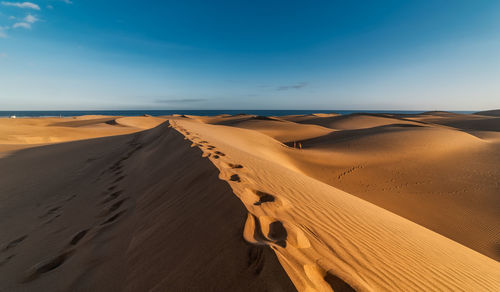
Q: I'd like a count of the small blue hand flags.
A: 0